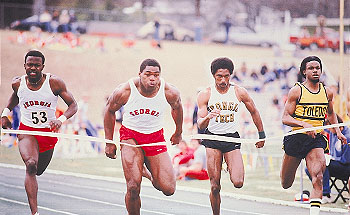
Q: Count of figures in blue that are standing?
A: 2